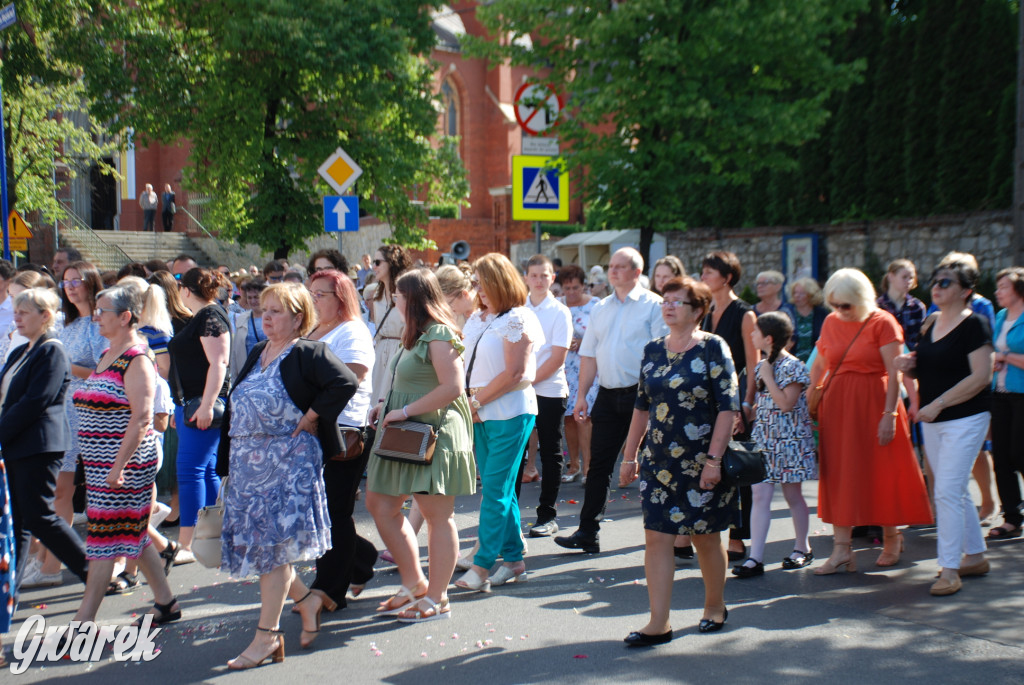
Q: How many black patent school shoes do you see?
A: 2